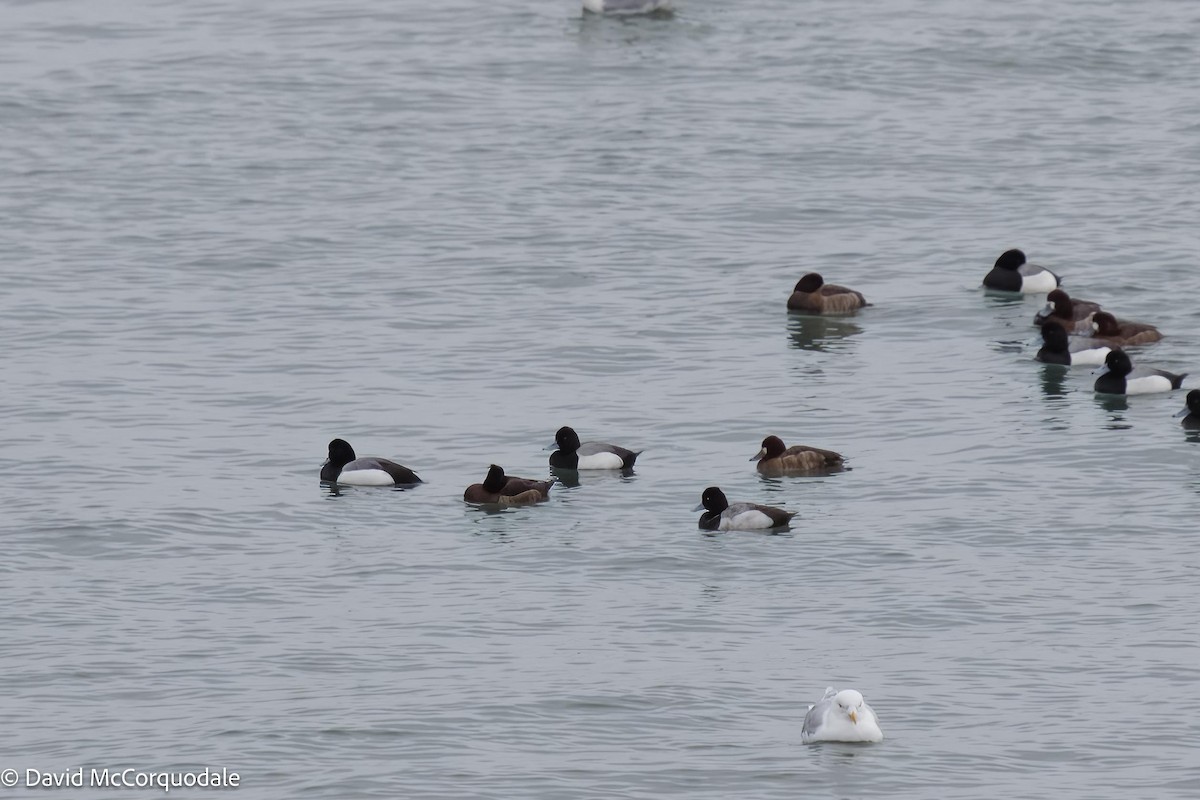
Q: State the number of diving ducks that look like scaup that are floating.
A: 12